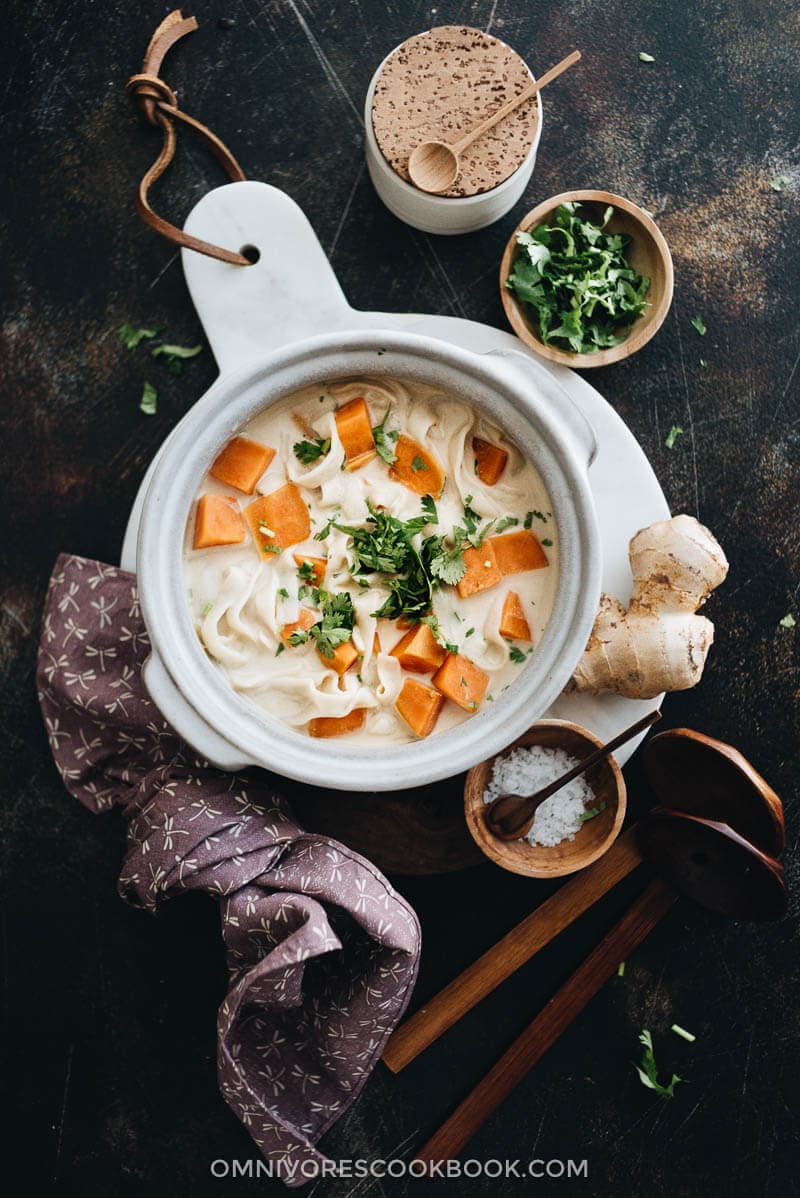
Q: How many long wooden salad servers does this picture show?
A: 2